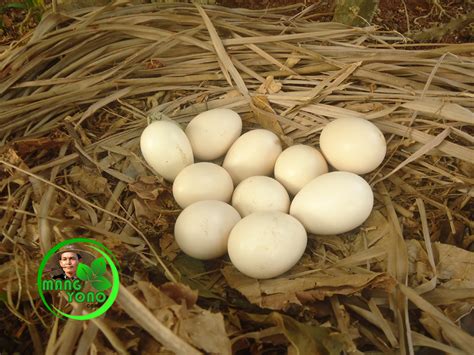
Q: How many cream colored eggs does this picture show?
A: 10